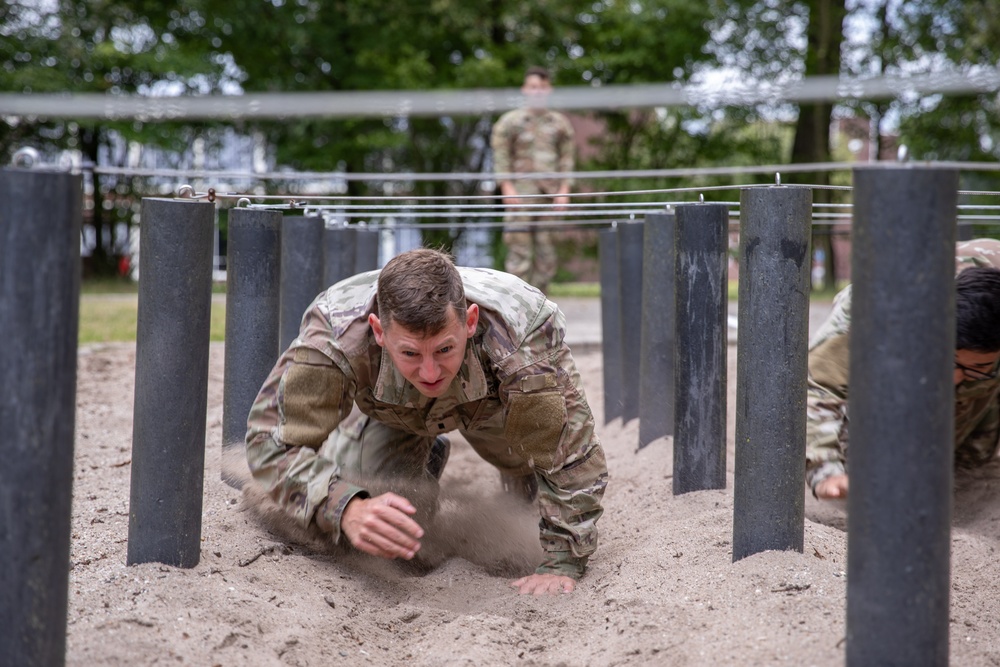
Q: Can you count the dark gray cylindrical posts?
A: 12